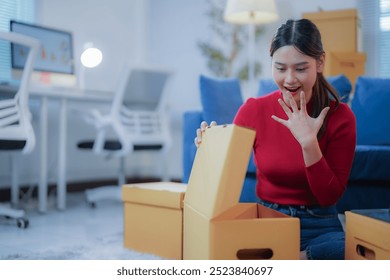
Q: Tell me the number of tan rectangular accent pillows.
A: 0